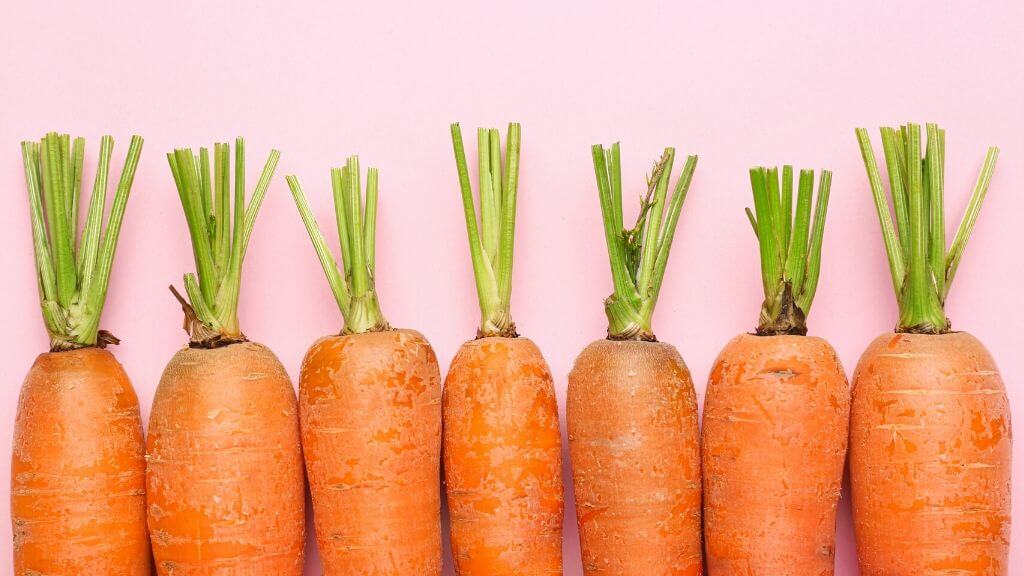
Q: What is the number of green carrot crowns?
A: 7